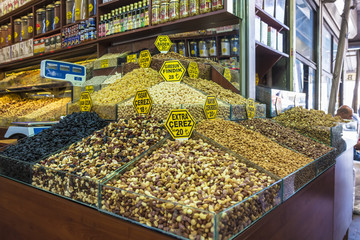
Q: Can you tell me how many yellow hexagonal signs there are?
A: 10